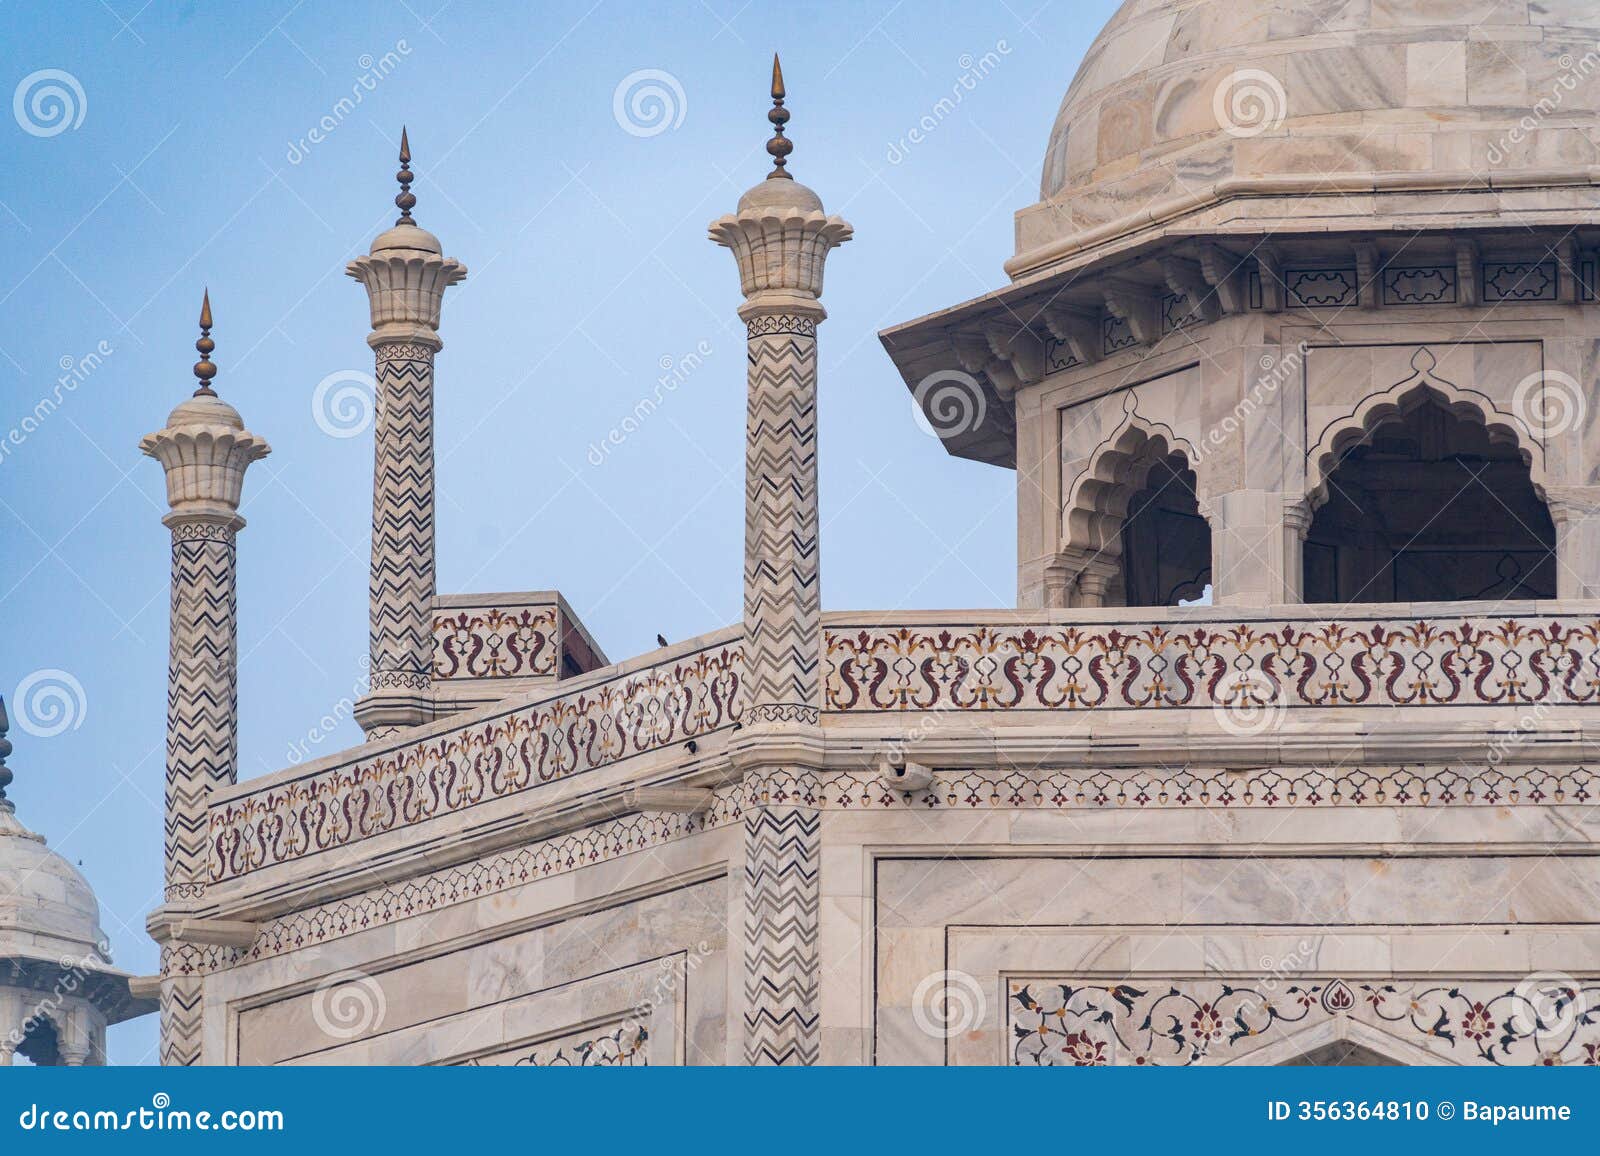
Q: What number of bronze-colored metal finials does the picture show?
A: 3